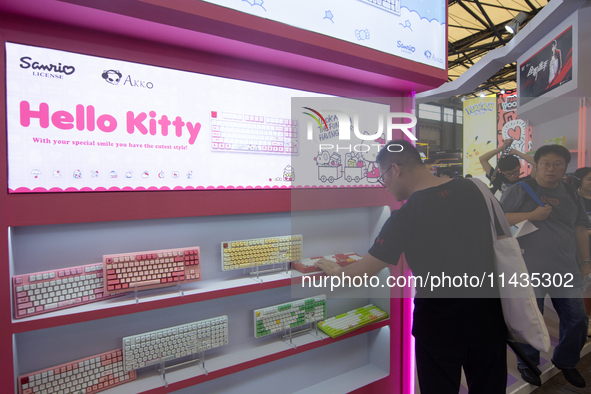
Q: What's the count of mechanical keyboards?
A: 8